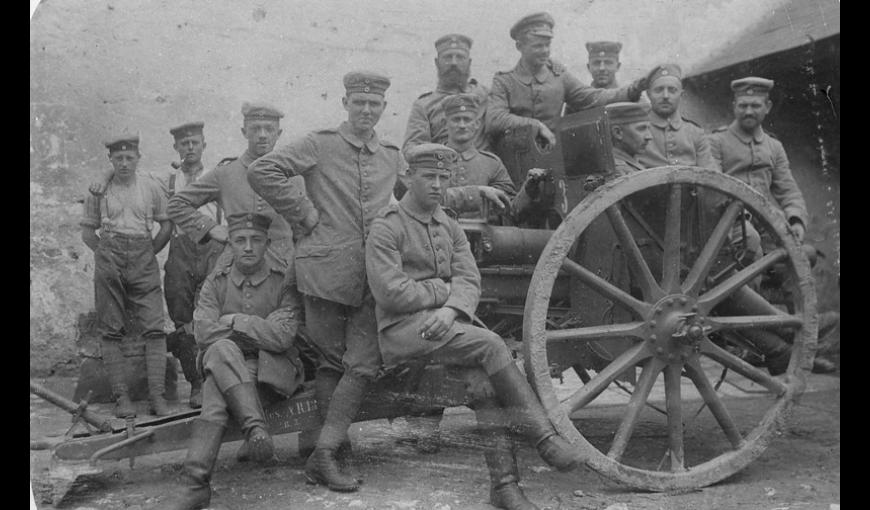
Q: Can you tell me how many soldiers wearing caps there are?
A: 13